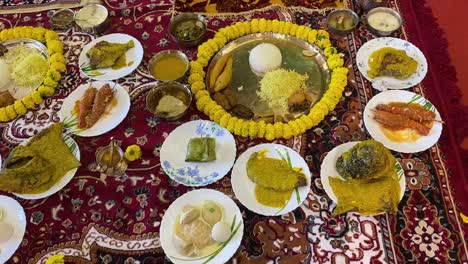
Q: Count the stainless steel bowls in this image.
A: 7